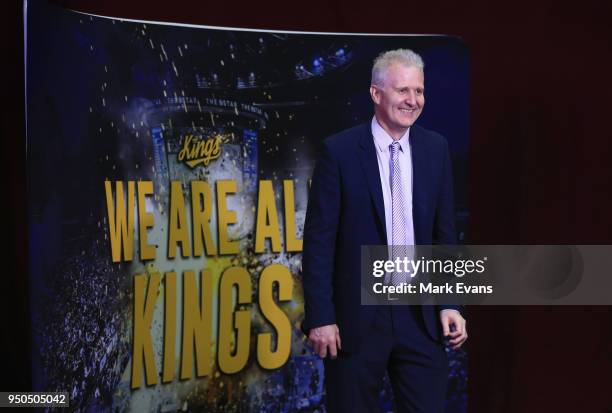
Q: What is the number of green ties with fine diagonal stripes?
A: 0